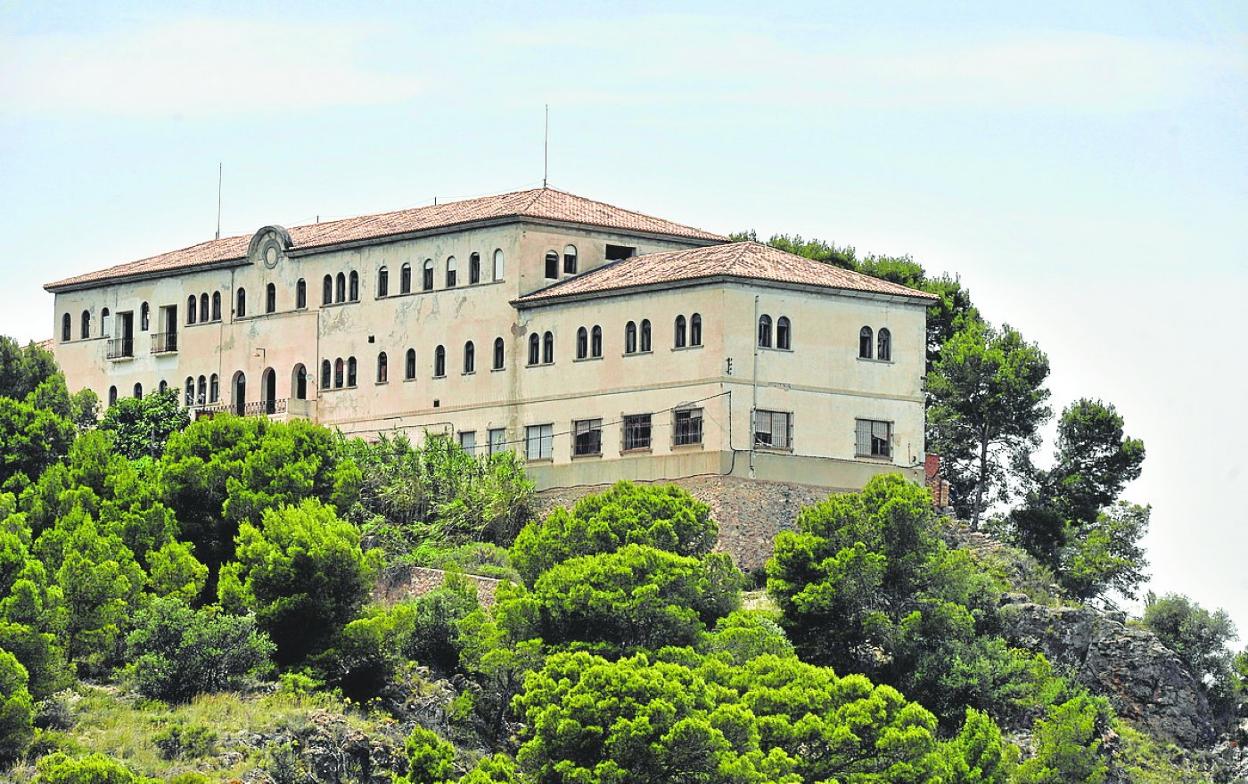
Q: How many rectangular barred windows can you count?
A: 8